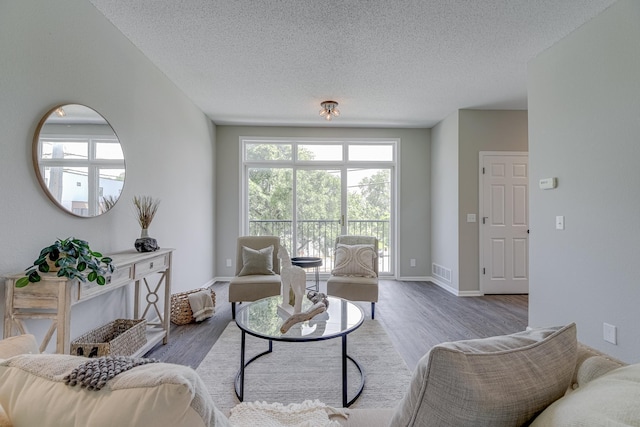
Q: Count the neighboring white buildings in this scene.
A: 1